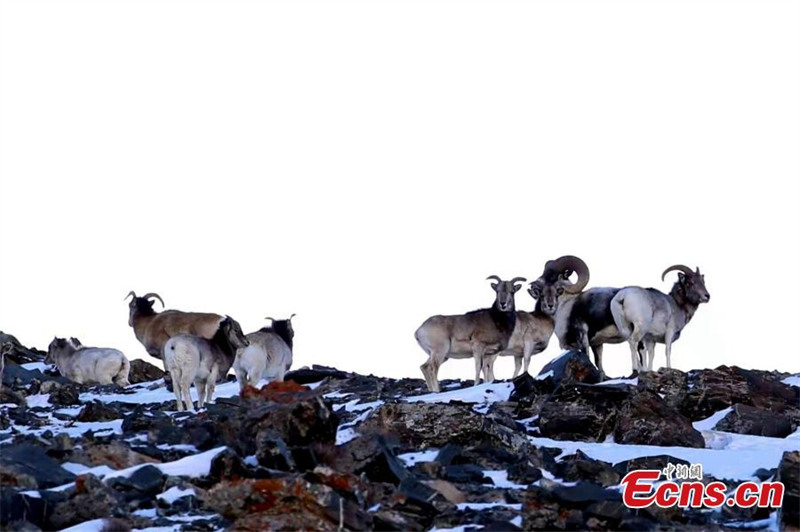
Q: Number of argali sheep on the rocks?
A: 8